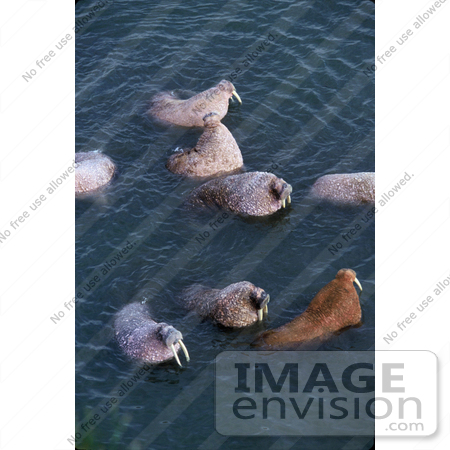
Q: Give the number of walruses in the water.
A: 8